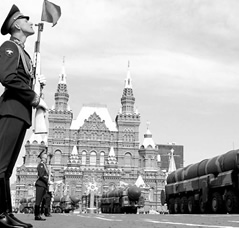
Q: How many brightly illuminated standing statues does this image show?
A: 0